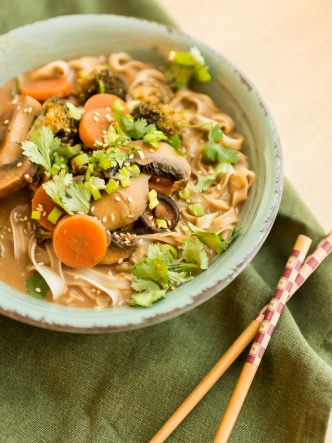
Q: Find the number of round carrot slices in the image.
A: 5